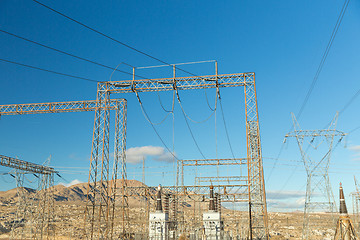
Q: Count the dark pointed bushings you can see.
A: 3